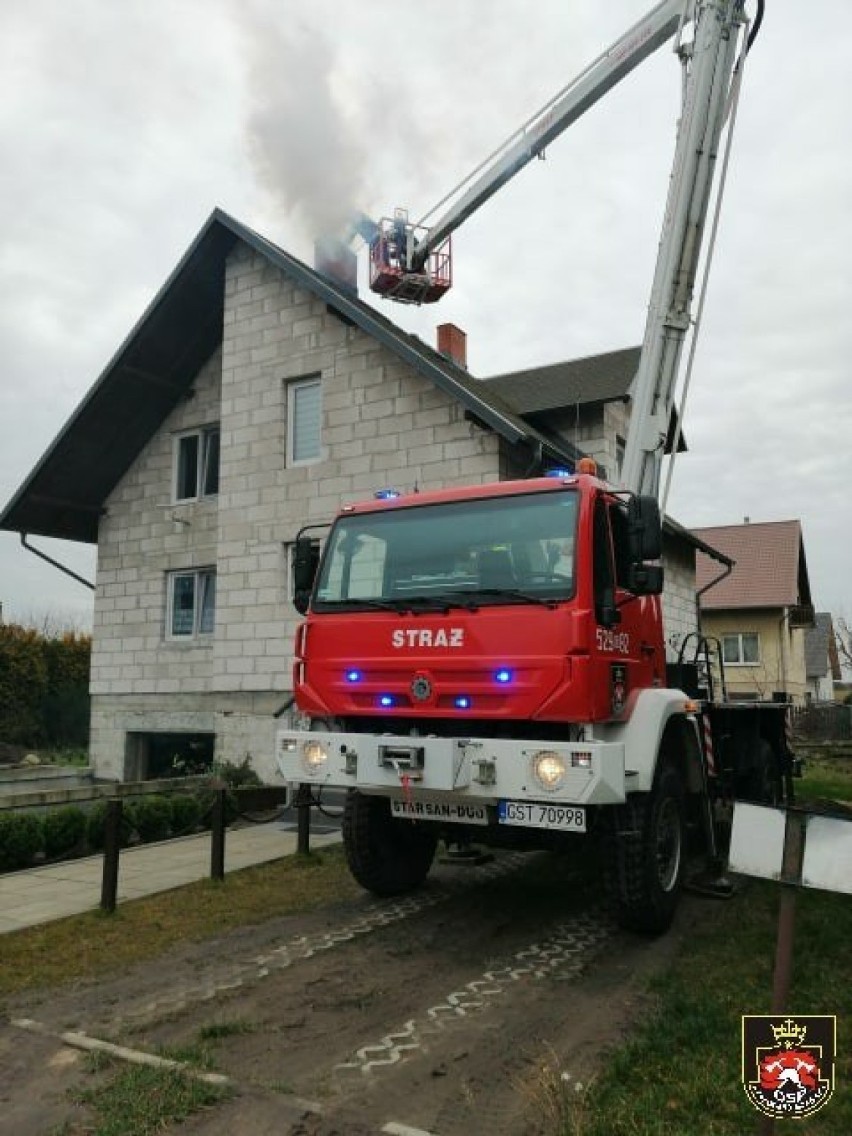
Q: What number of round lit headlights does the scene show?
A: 2